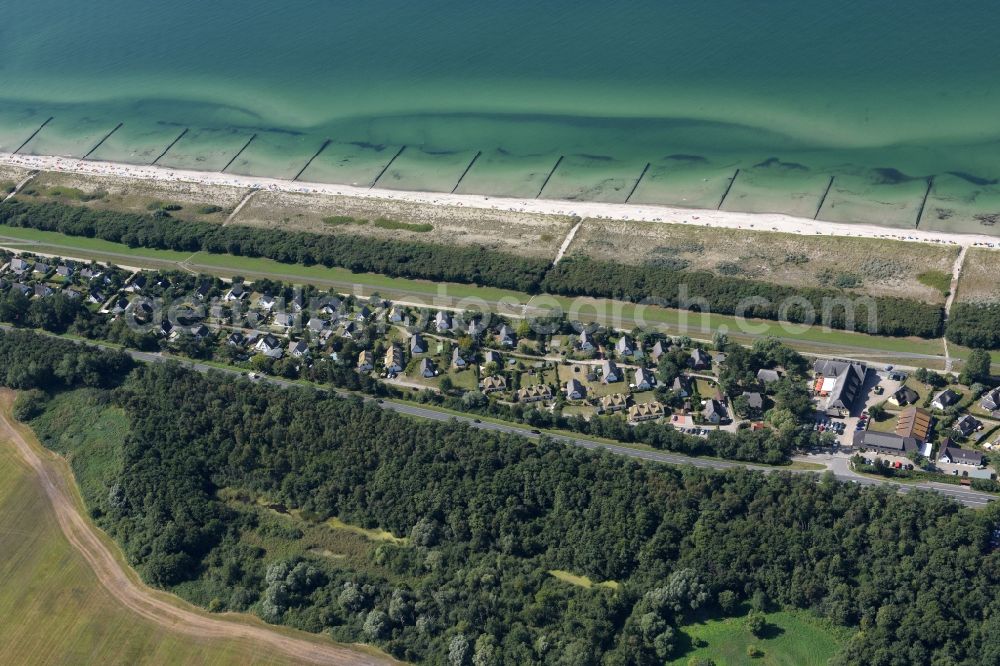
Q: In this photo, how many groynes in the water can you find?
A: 12